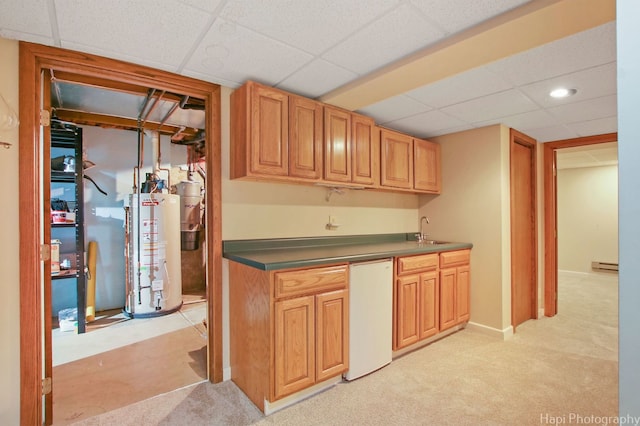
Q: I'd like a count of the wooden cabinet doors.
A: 12